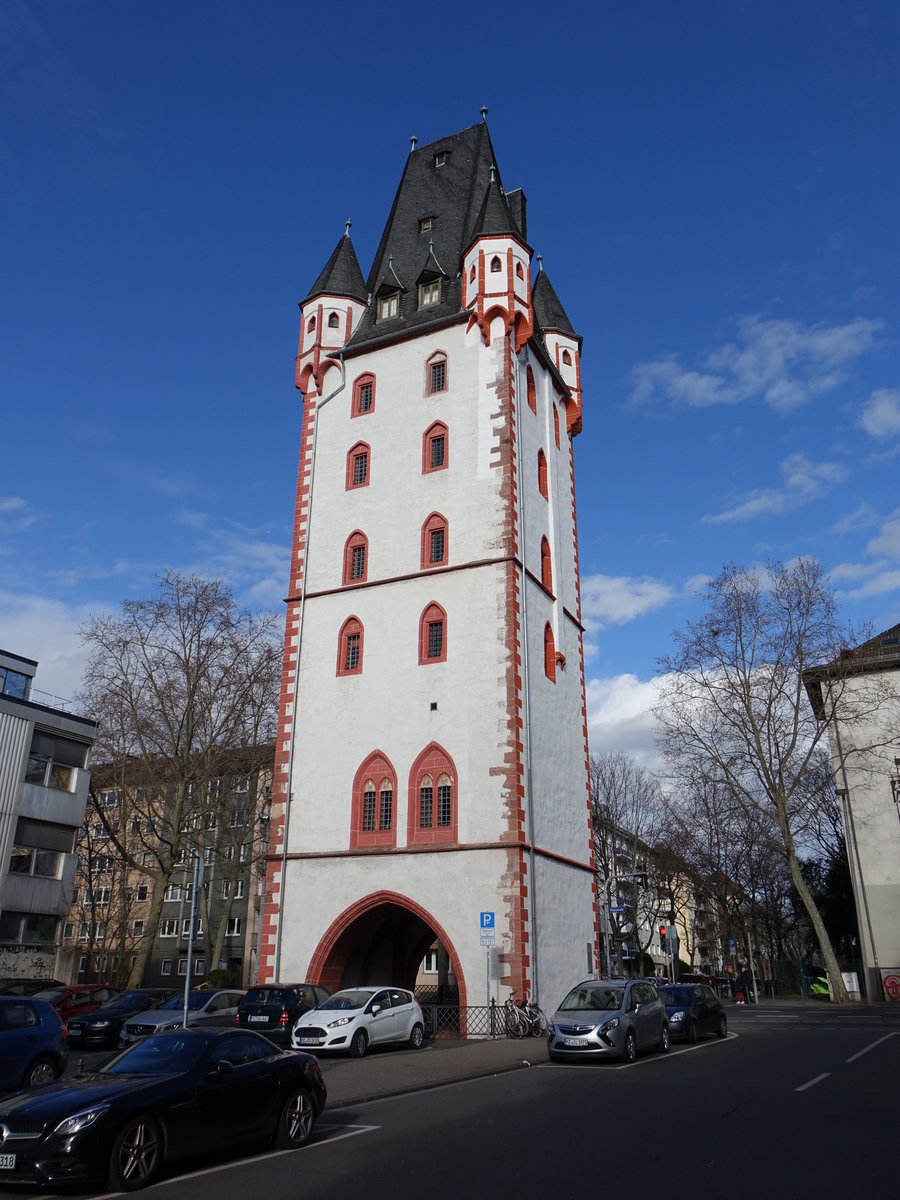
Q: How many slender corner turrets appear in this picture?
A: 3